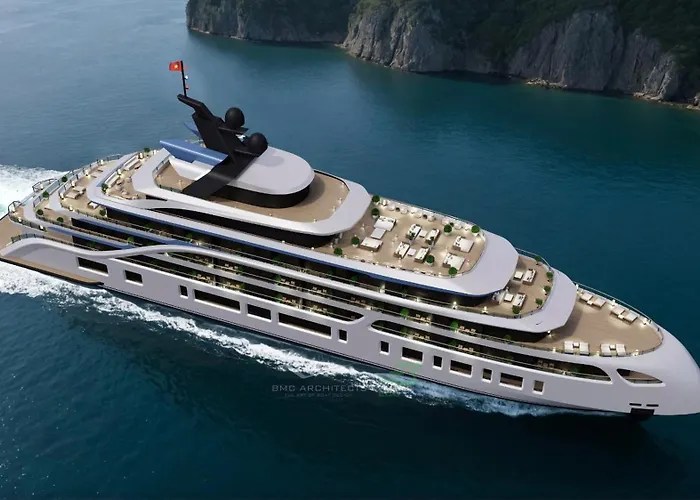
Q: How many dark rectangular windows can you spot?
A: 14